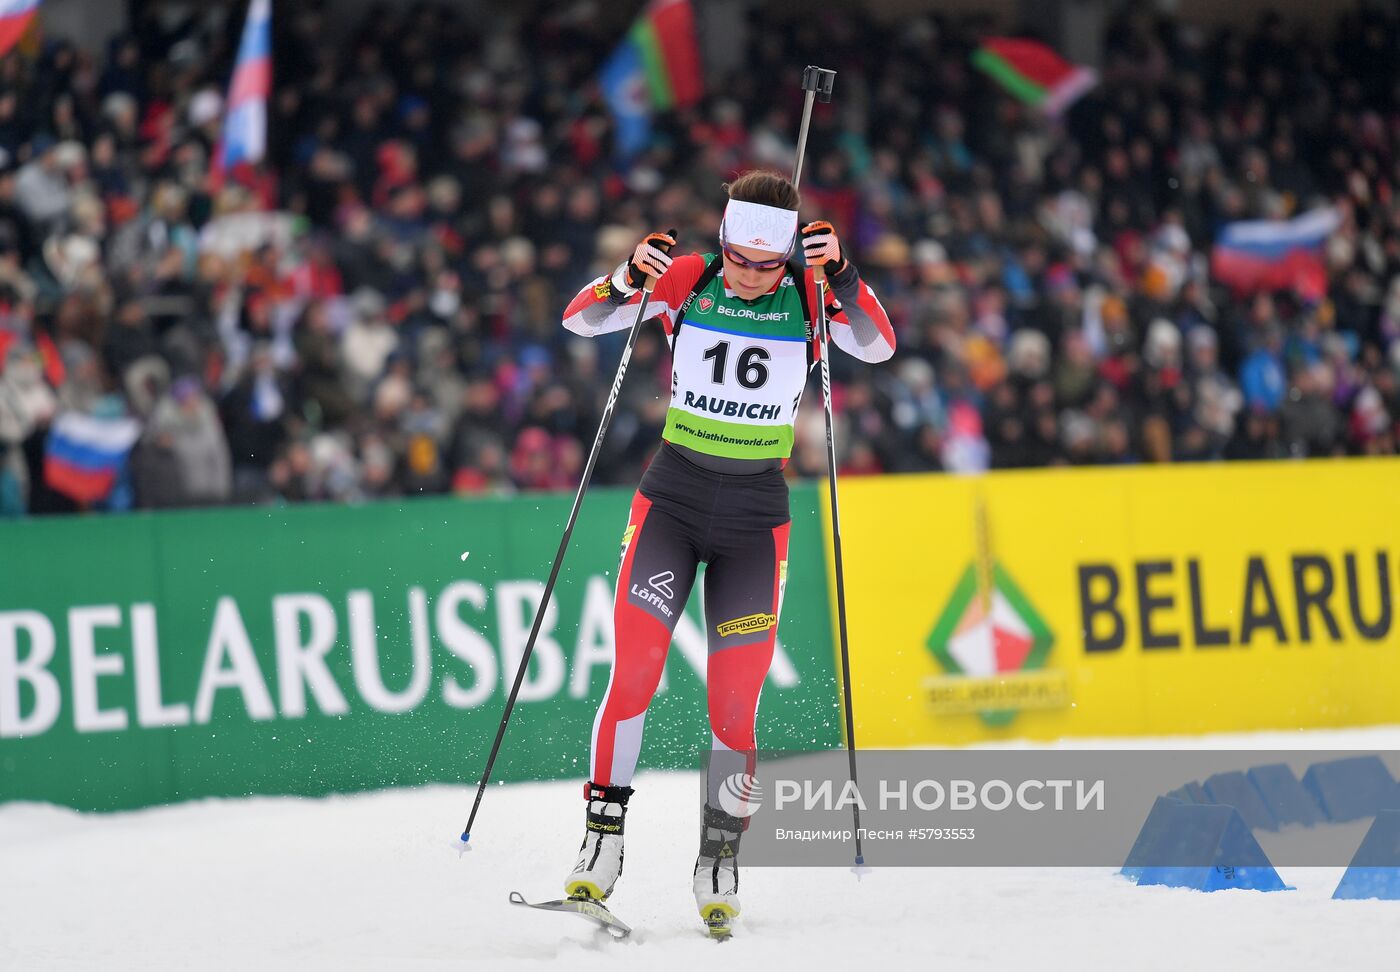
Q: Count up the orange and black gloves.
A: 2